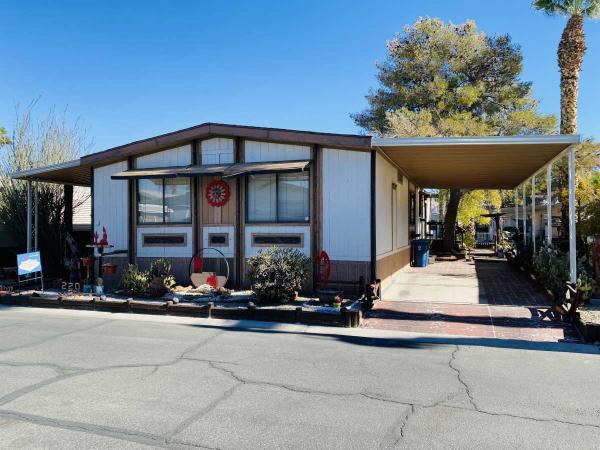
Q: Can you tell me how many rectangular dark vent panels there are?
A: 3